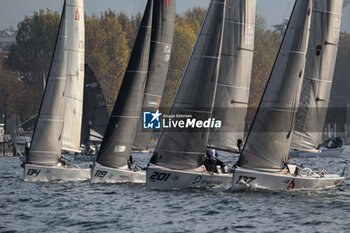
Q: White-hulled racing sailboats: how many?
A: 4